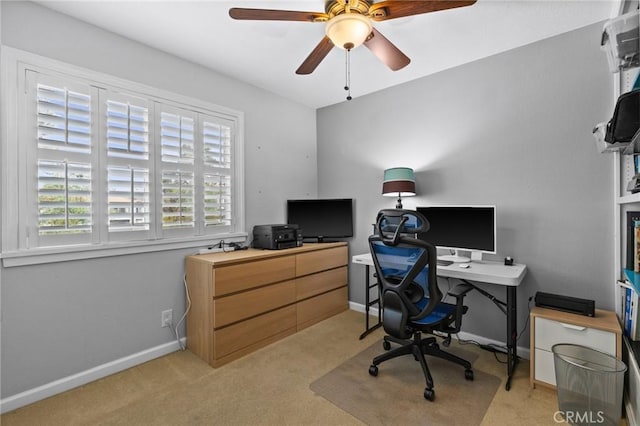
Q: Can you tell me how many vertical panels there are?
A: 4